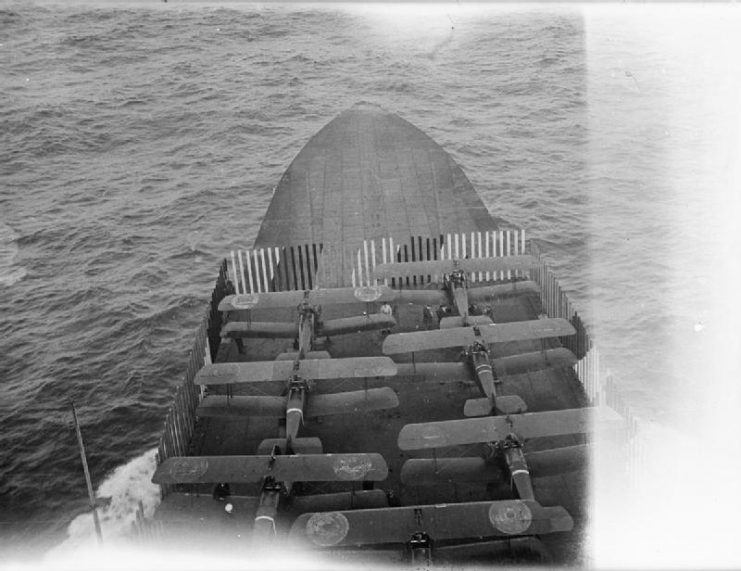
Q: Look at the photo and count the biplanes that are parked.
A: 7